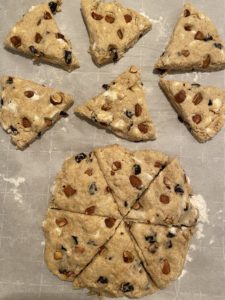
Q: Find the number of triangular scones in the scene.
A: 12